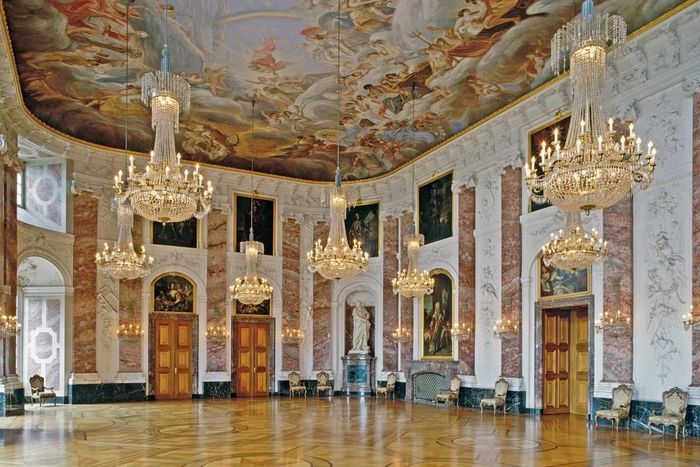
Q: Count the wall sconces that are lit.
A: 9